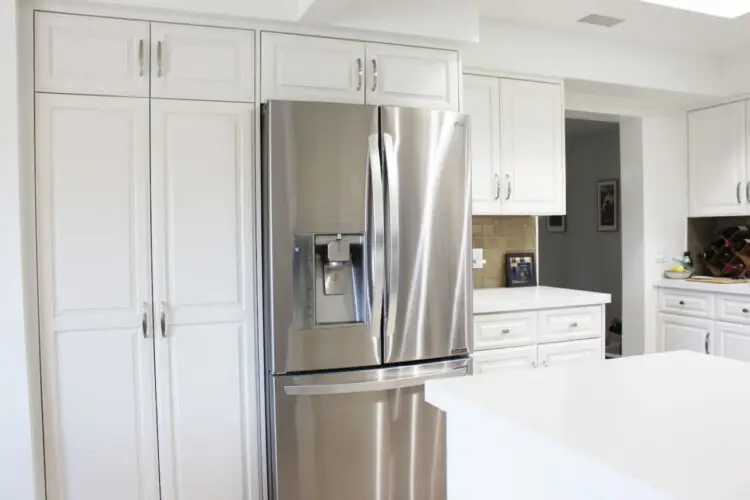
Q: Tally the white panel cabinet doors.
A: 14